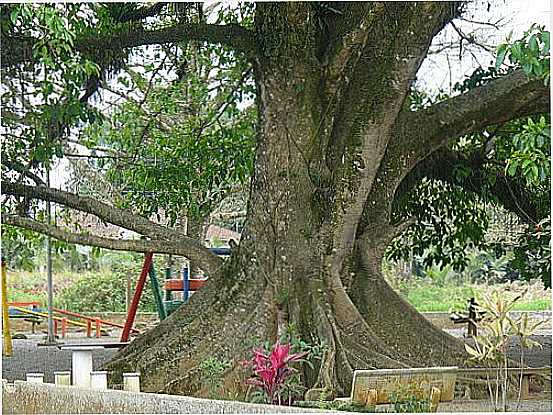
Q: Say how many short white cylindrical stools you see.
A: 4